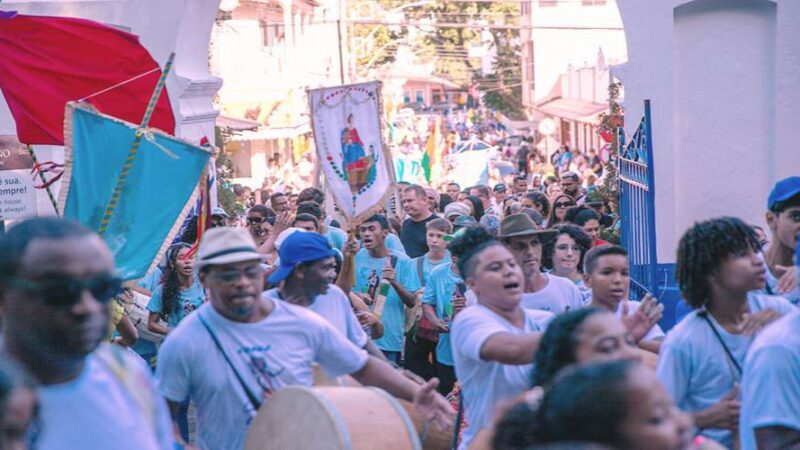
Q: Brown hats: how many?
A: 1